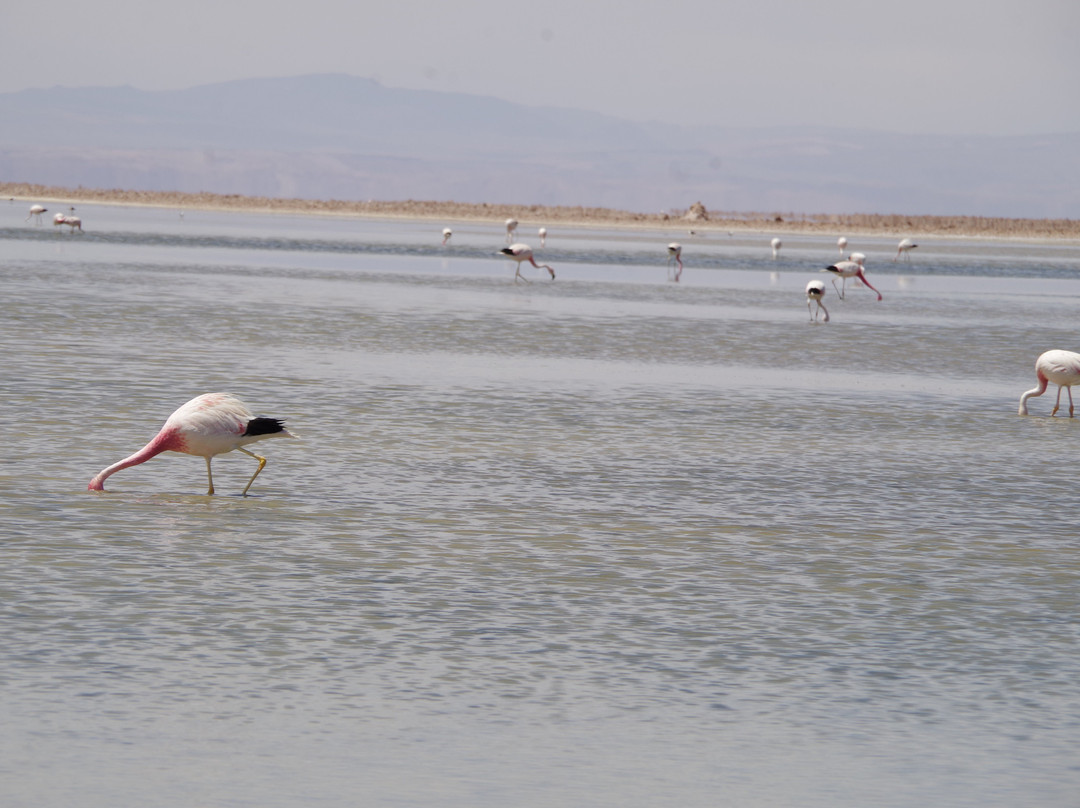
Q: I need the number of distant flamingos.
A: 14